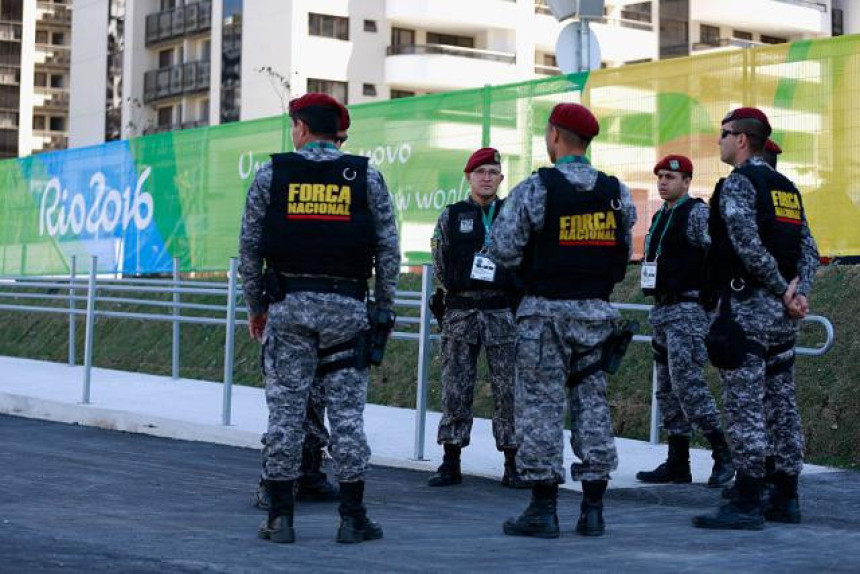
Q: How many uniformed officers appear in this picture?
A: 7